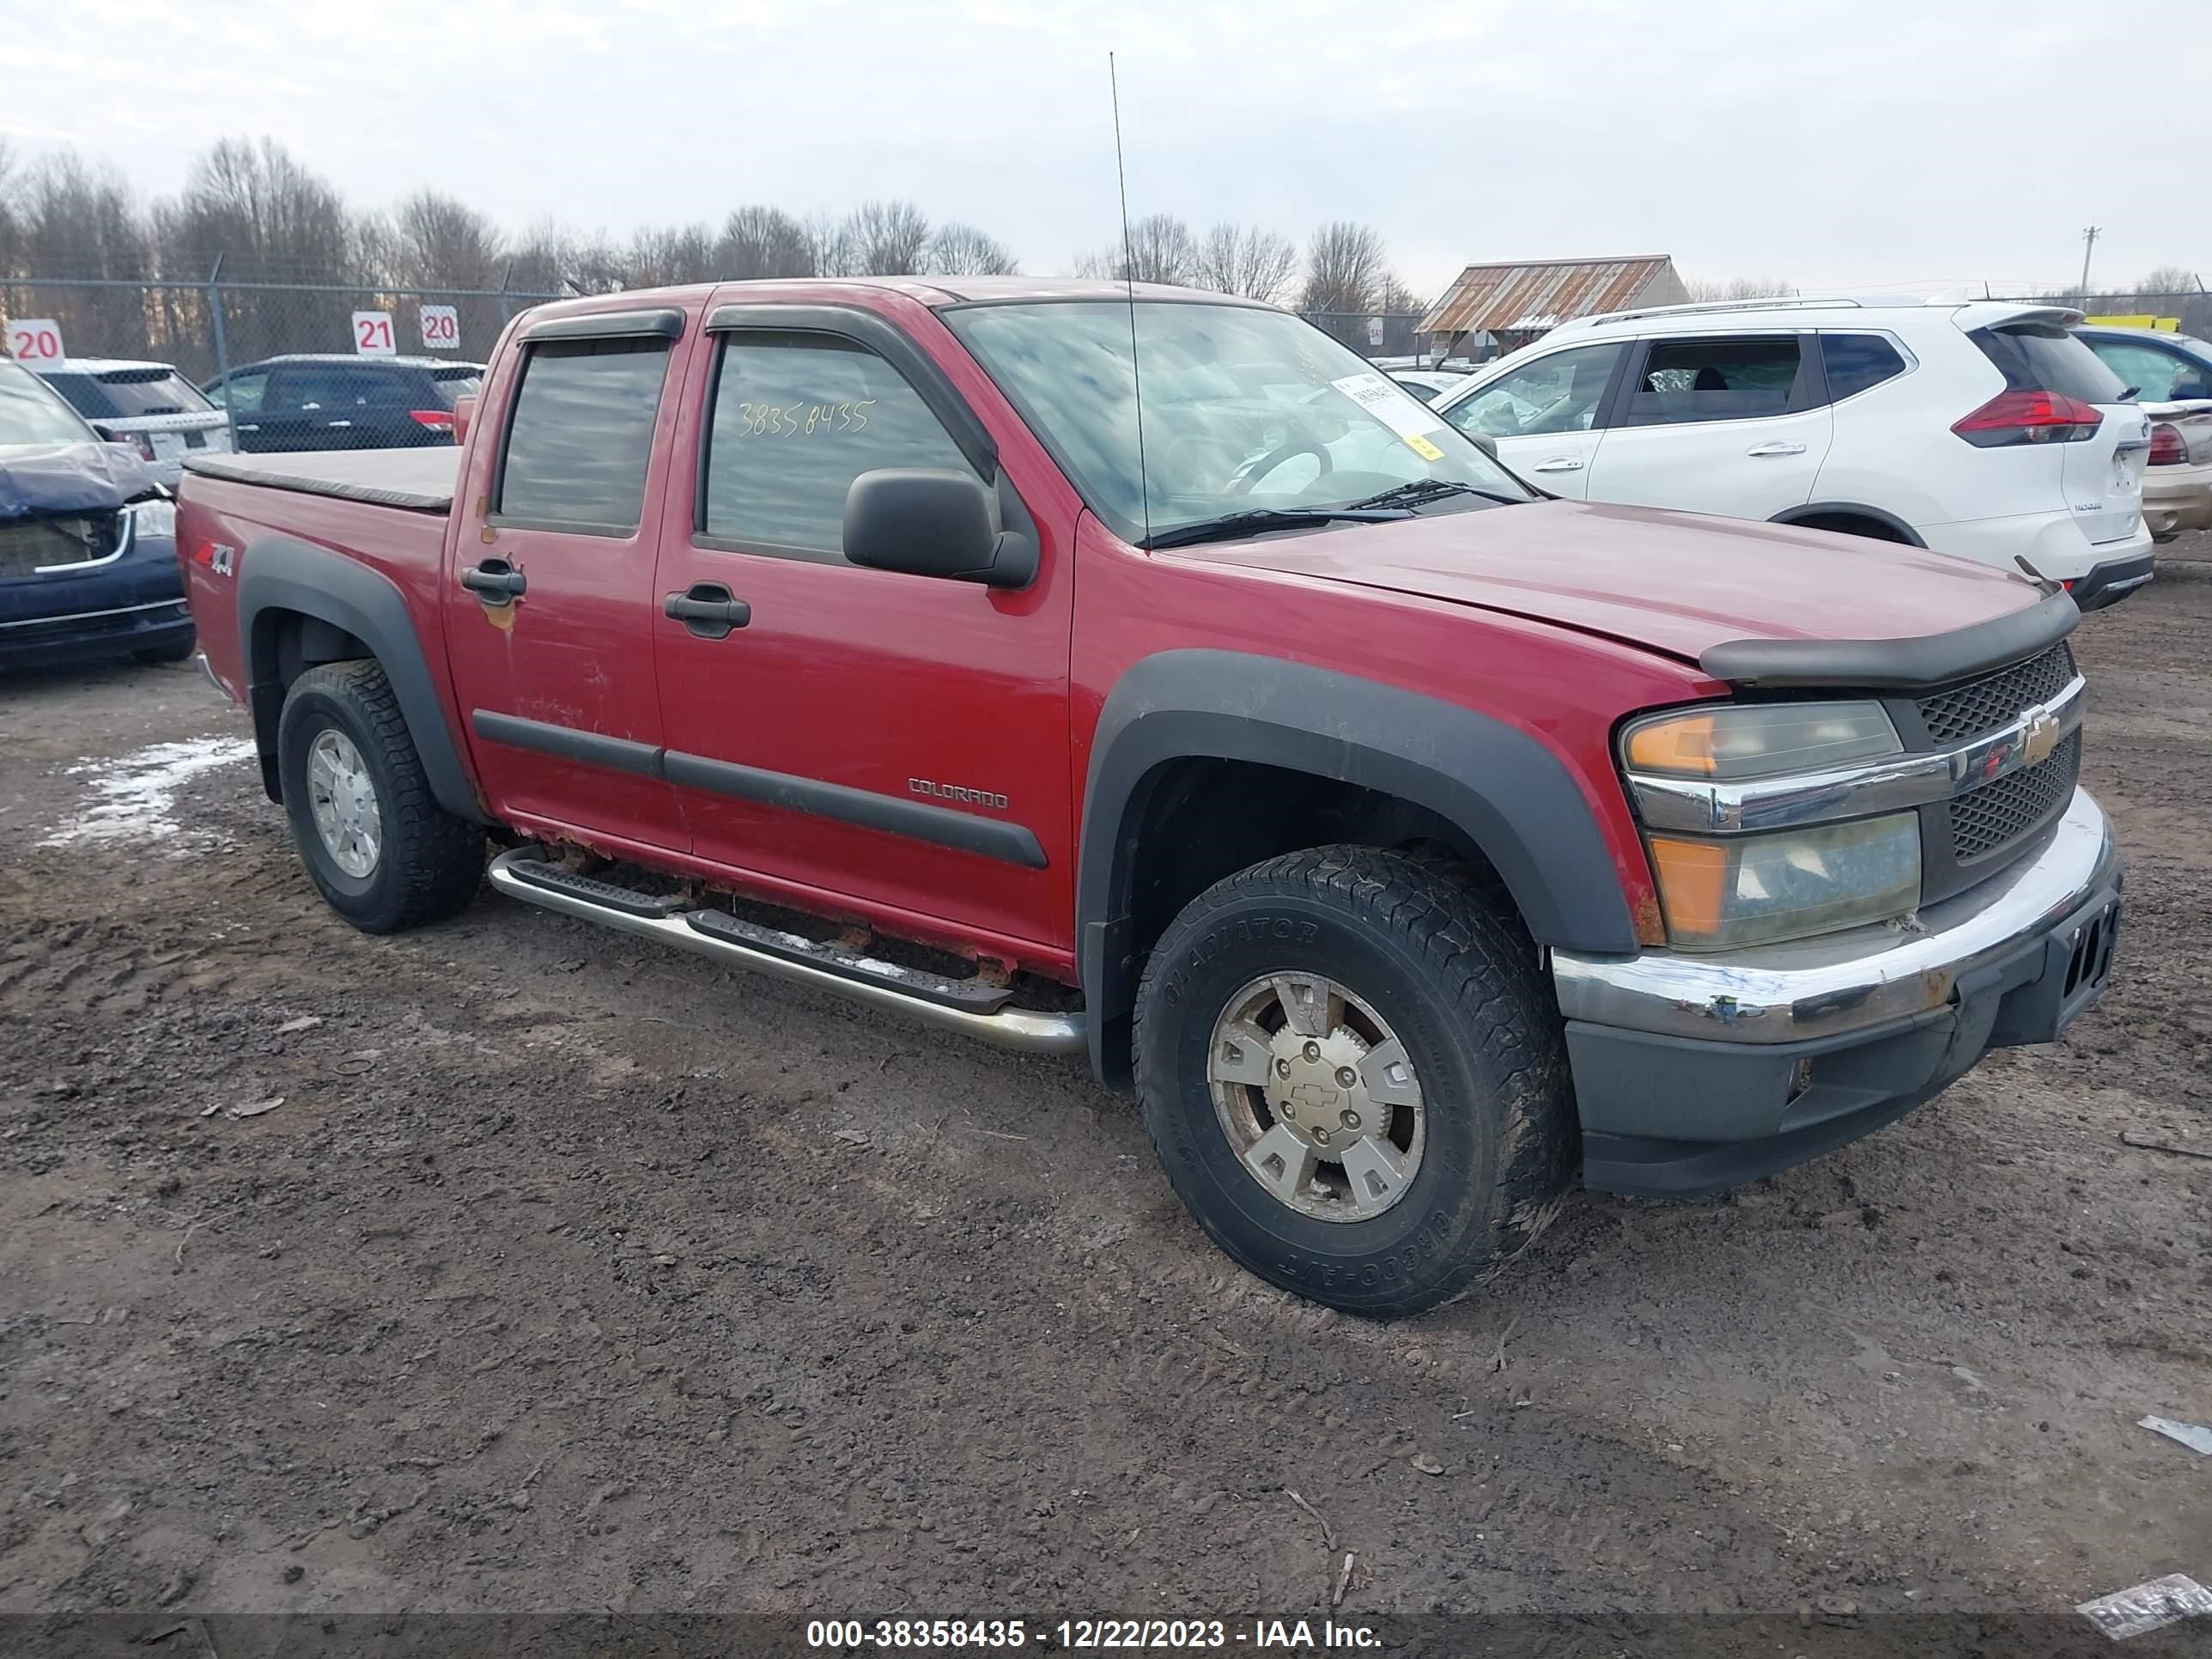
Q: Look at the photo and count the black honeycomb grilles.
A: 2